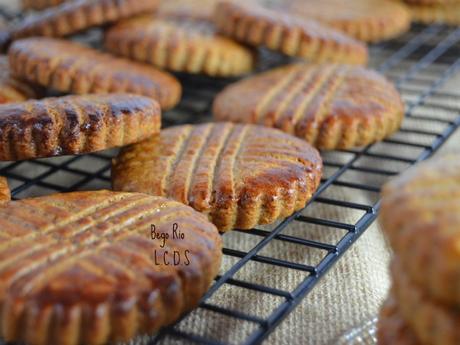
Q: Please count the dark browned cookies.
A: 1